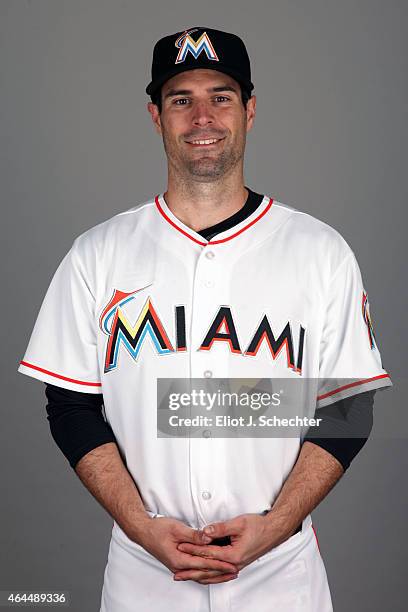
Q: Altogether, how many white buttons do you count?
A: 5